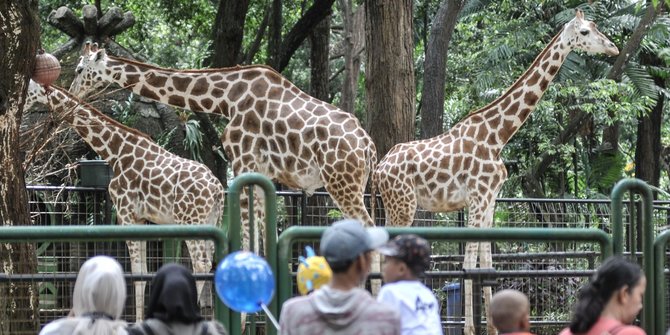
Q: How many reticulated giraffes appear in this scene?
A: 3